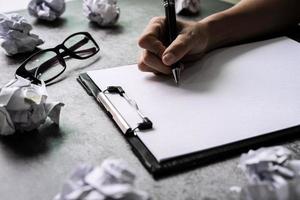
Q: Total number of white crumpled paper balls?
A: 7